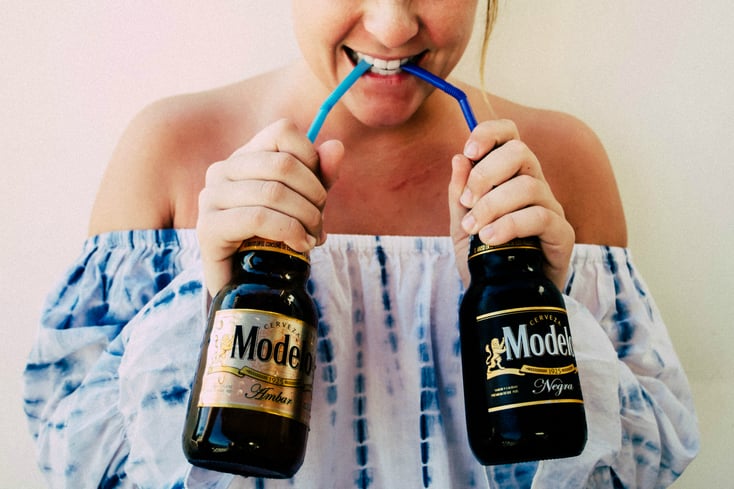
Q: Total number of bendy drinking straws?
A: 2